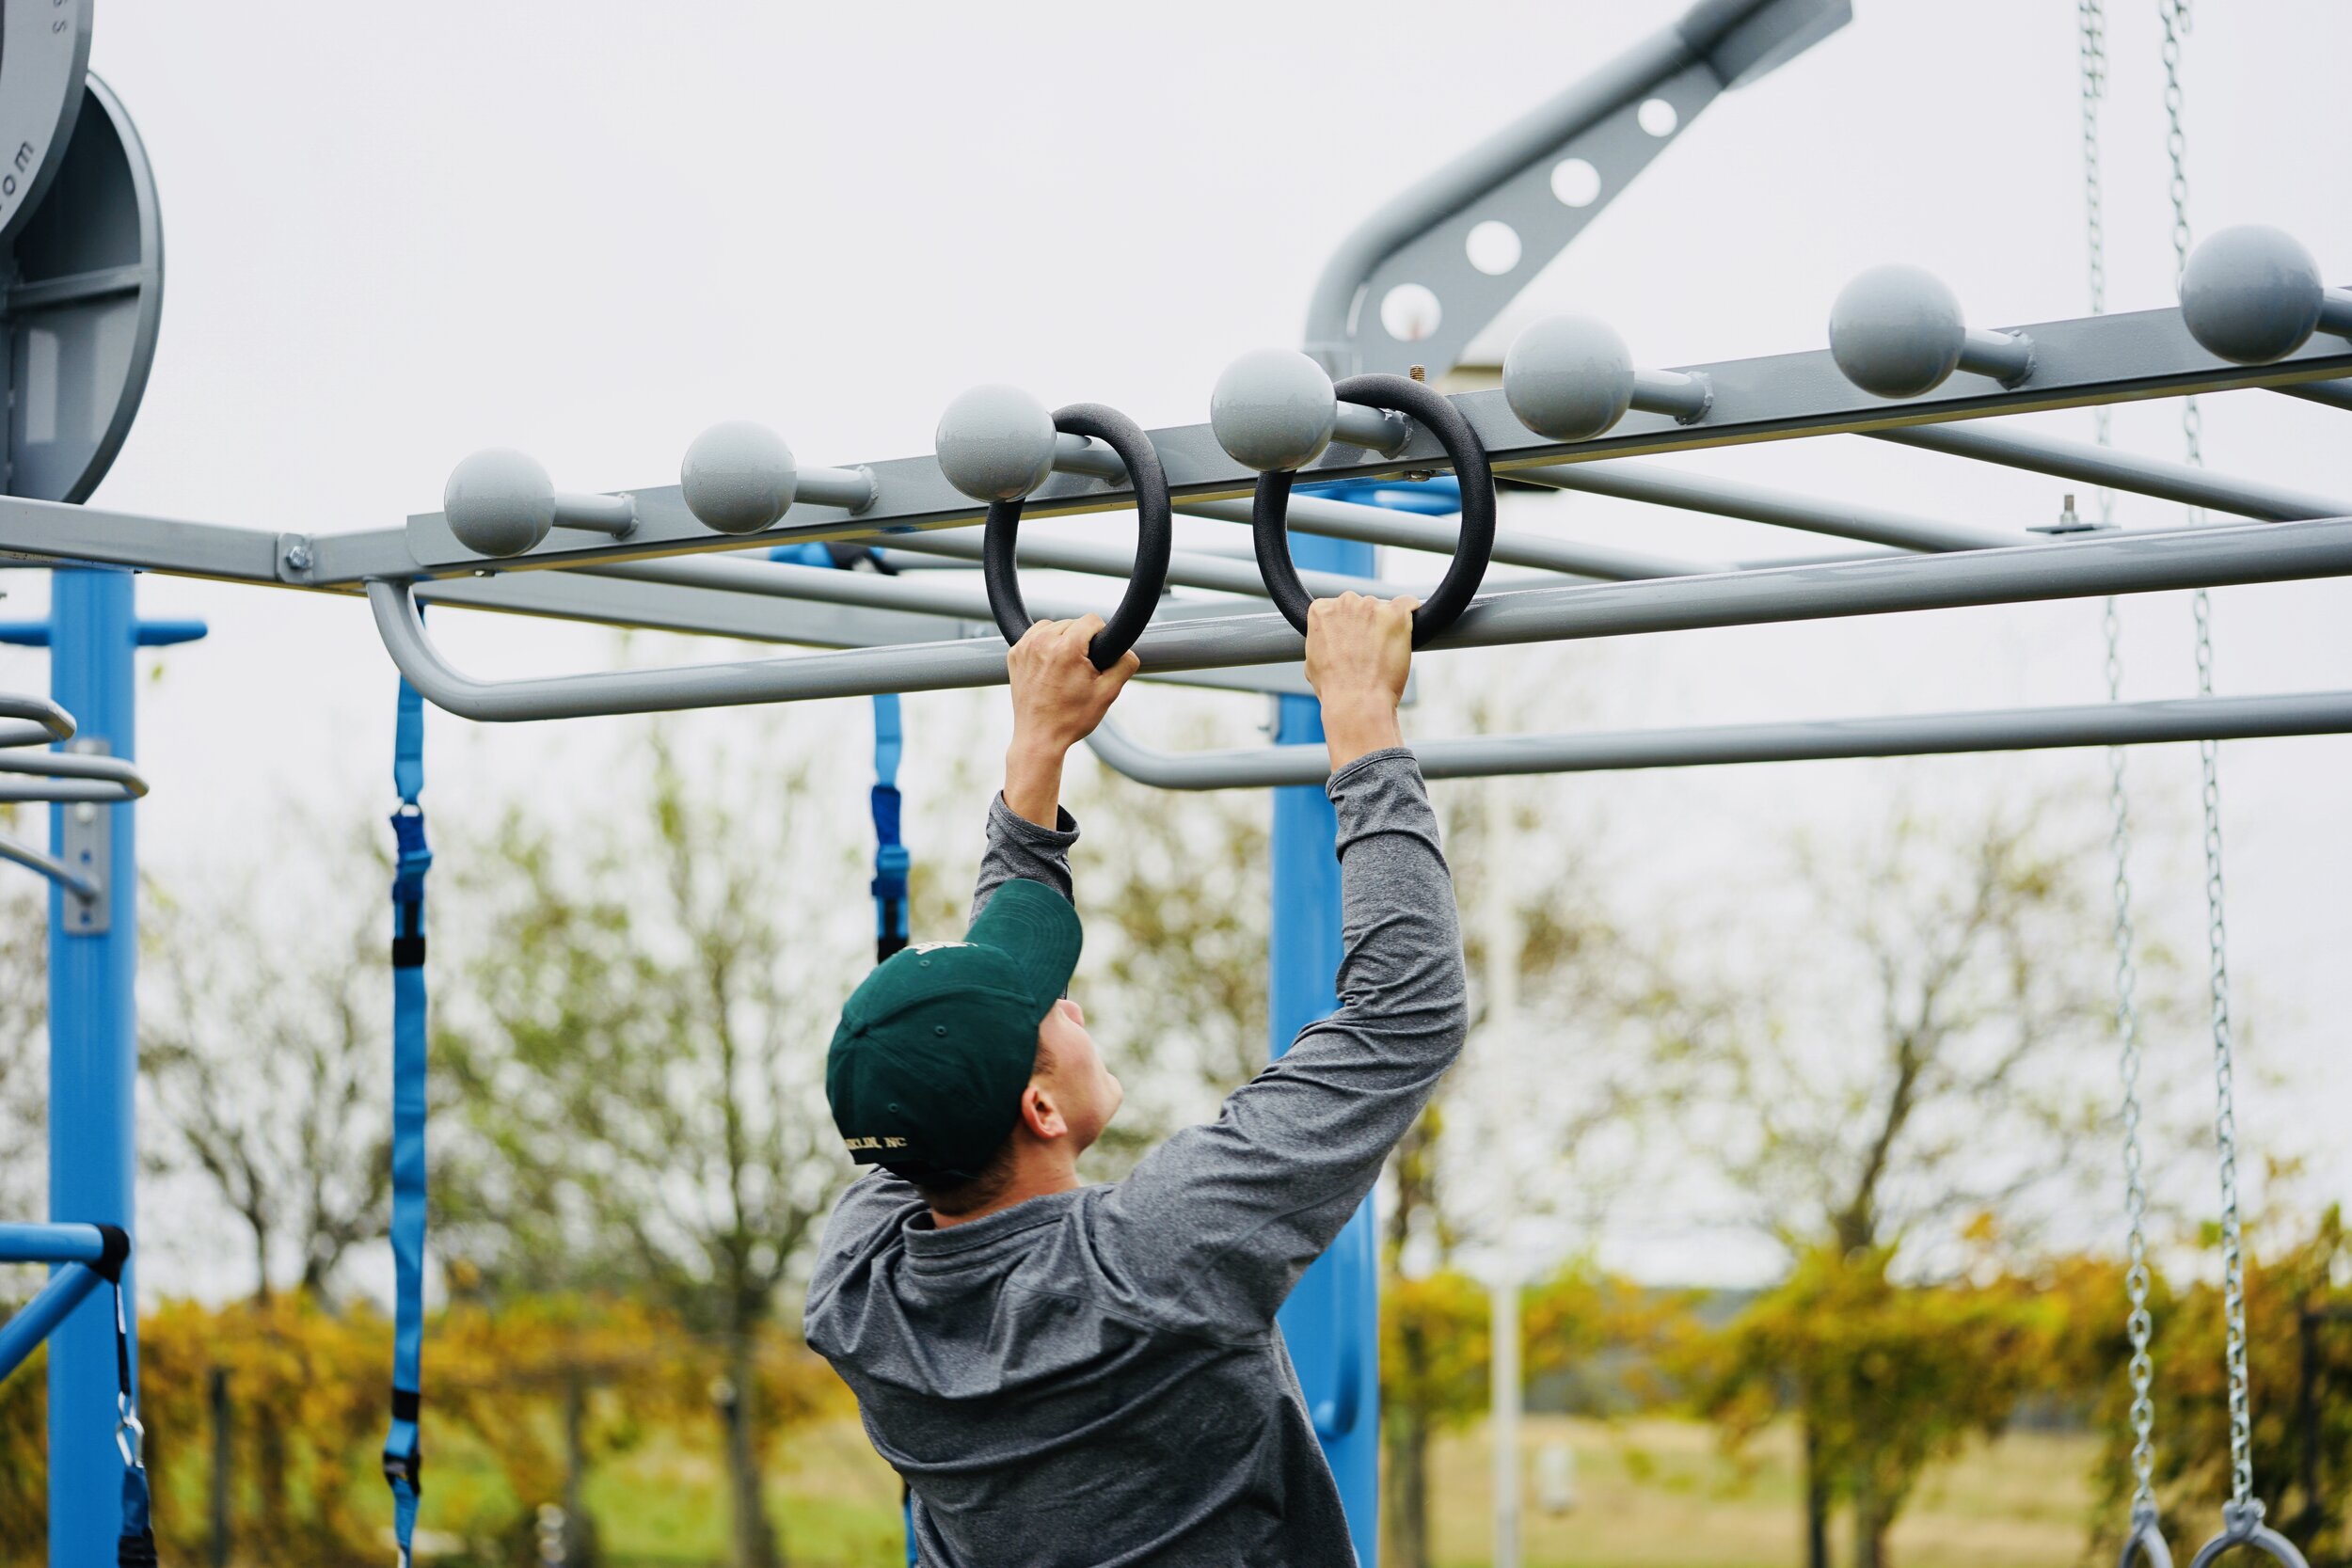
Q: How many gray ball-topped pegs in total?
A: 7